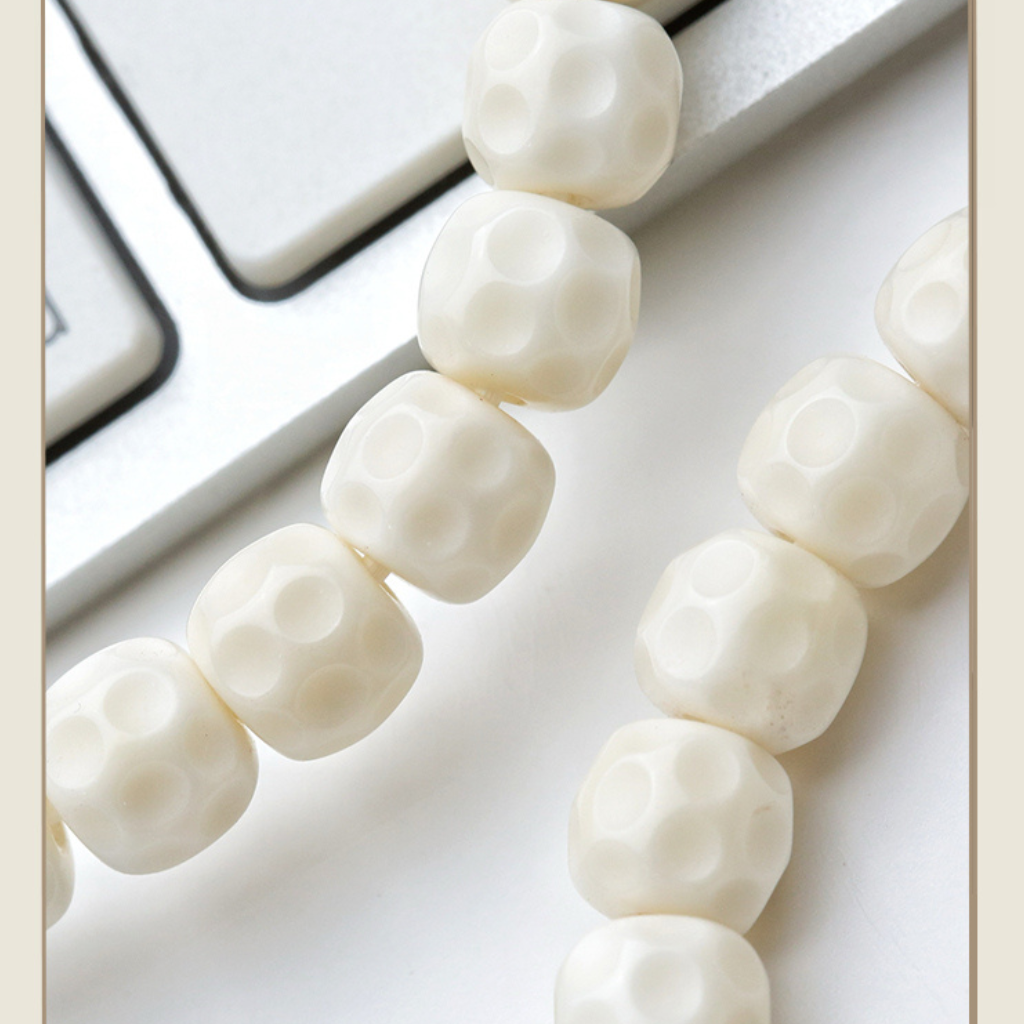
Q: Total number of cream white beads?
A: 11